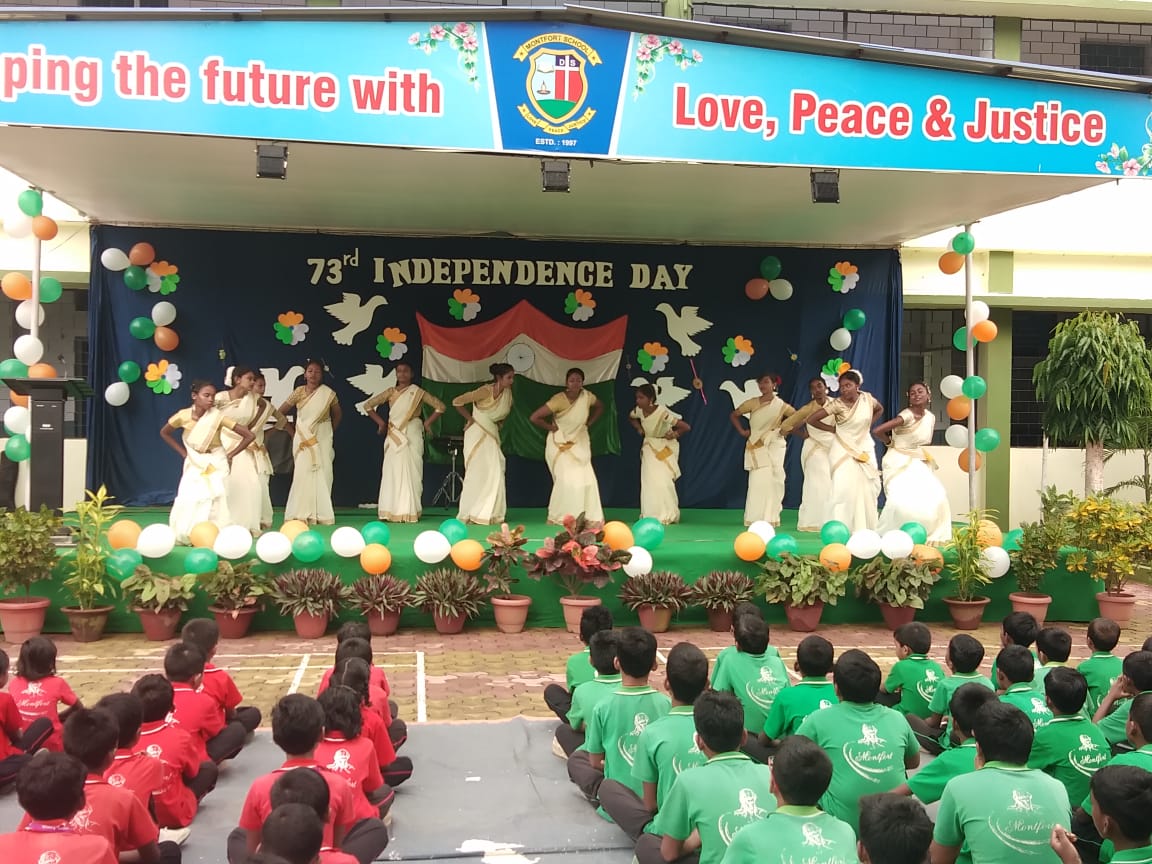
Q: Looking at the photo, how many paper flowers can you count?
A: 10